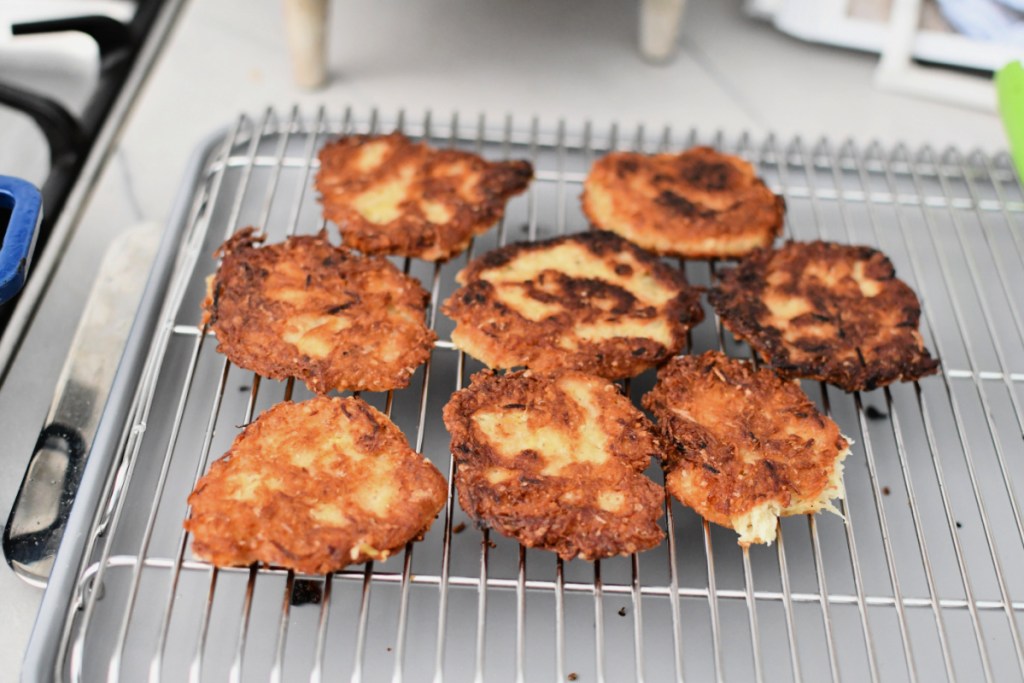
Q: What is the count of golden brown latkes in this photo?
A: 8